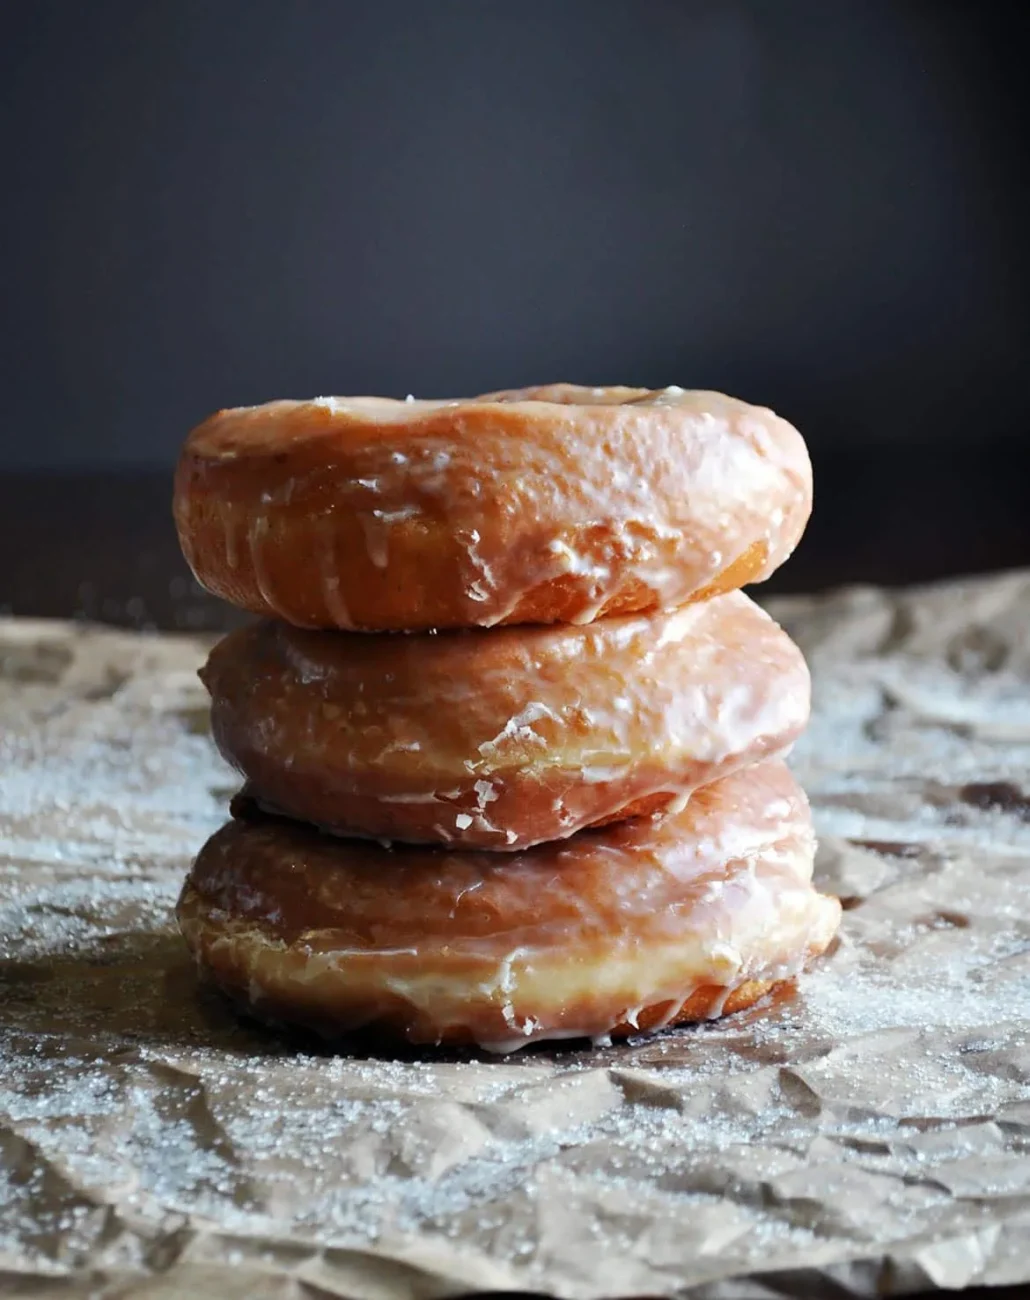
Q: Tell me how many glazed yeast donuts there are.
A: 3